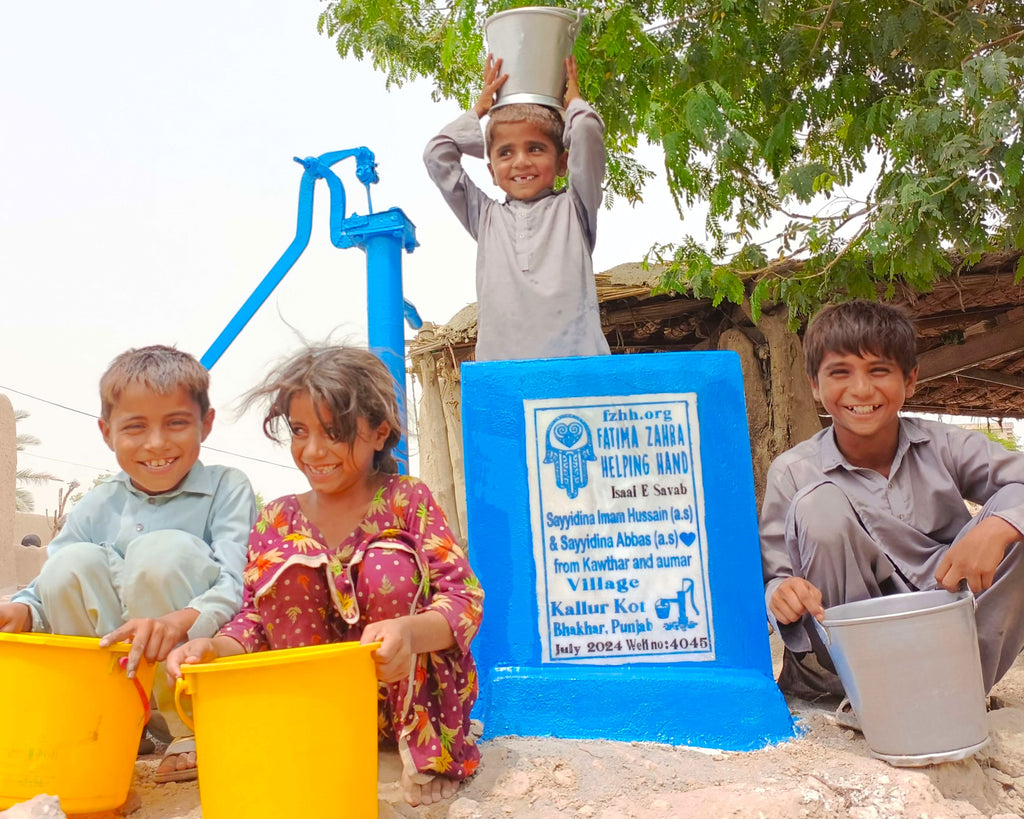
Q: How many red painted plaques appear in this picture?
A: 0